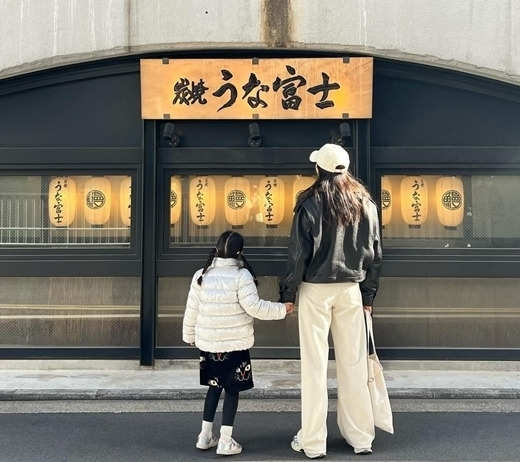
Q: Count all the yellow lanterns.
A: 11